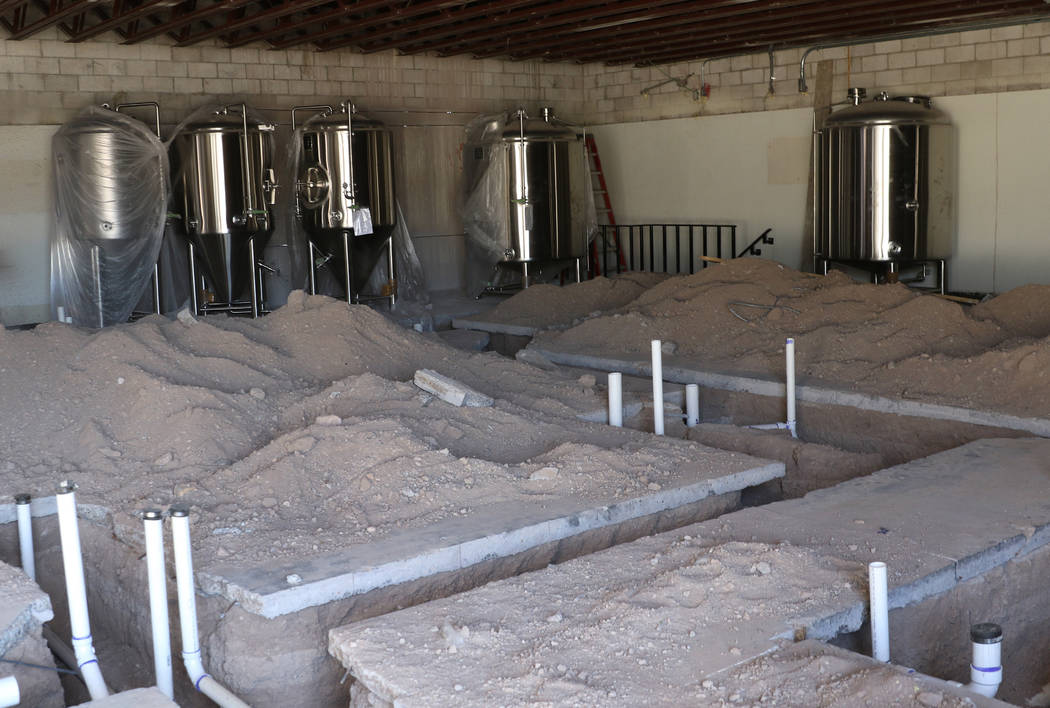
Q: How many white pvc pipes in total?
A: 11